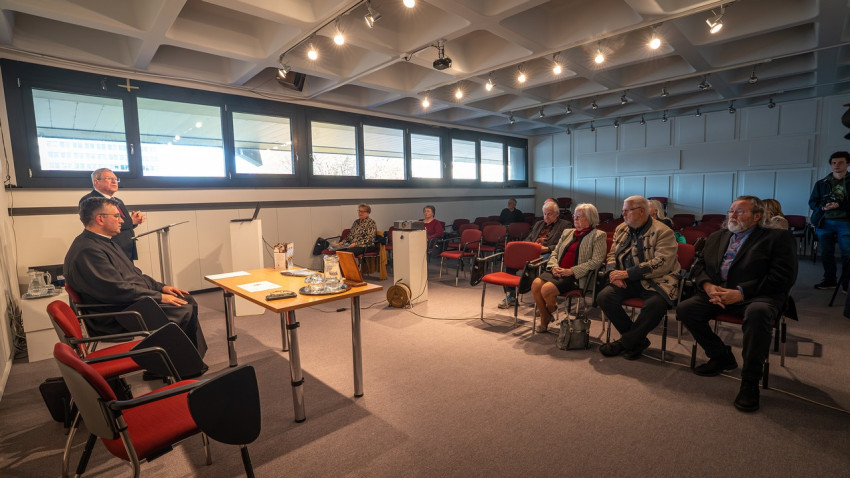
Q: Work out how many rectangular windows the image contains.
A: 9